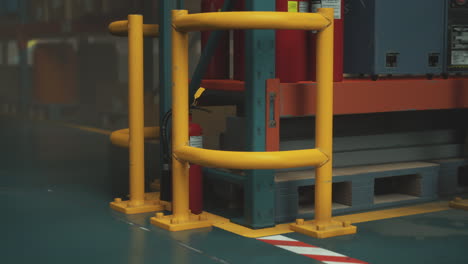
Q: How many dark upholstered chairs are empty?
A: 0